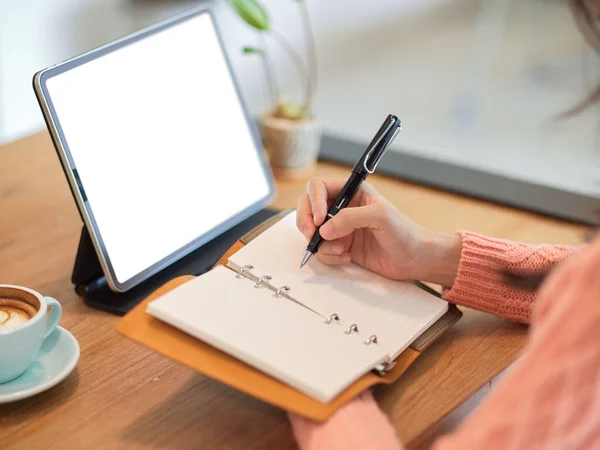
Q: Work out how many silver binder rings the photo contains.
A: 6